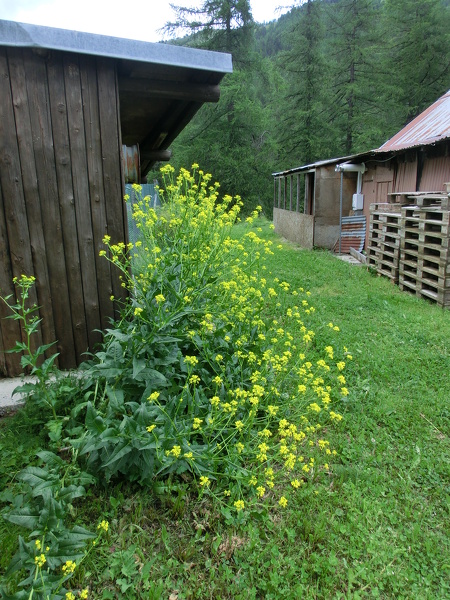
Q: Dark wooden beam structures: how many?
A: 1